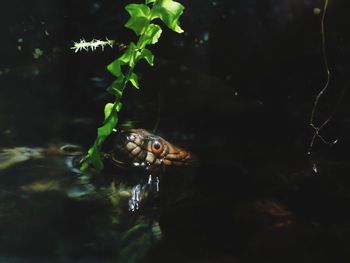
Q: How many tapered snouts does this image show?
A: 1